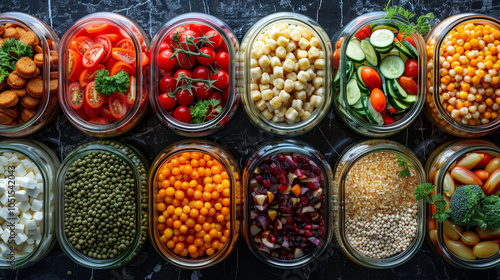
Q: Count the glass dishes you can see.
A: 12